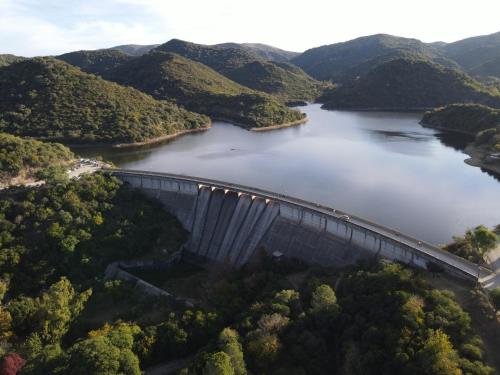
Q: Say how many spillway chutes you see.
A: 6